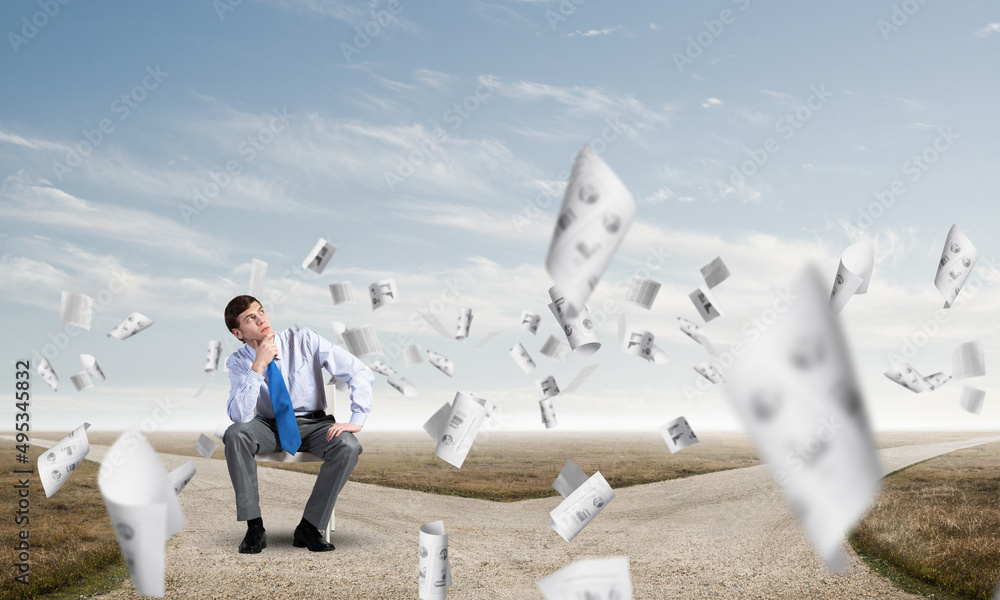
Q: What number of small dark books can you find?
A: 0